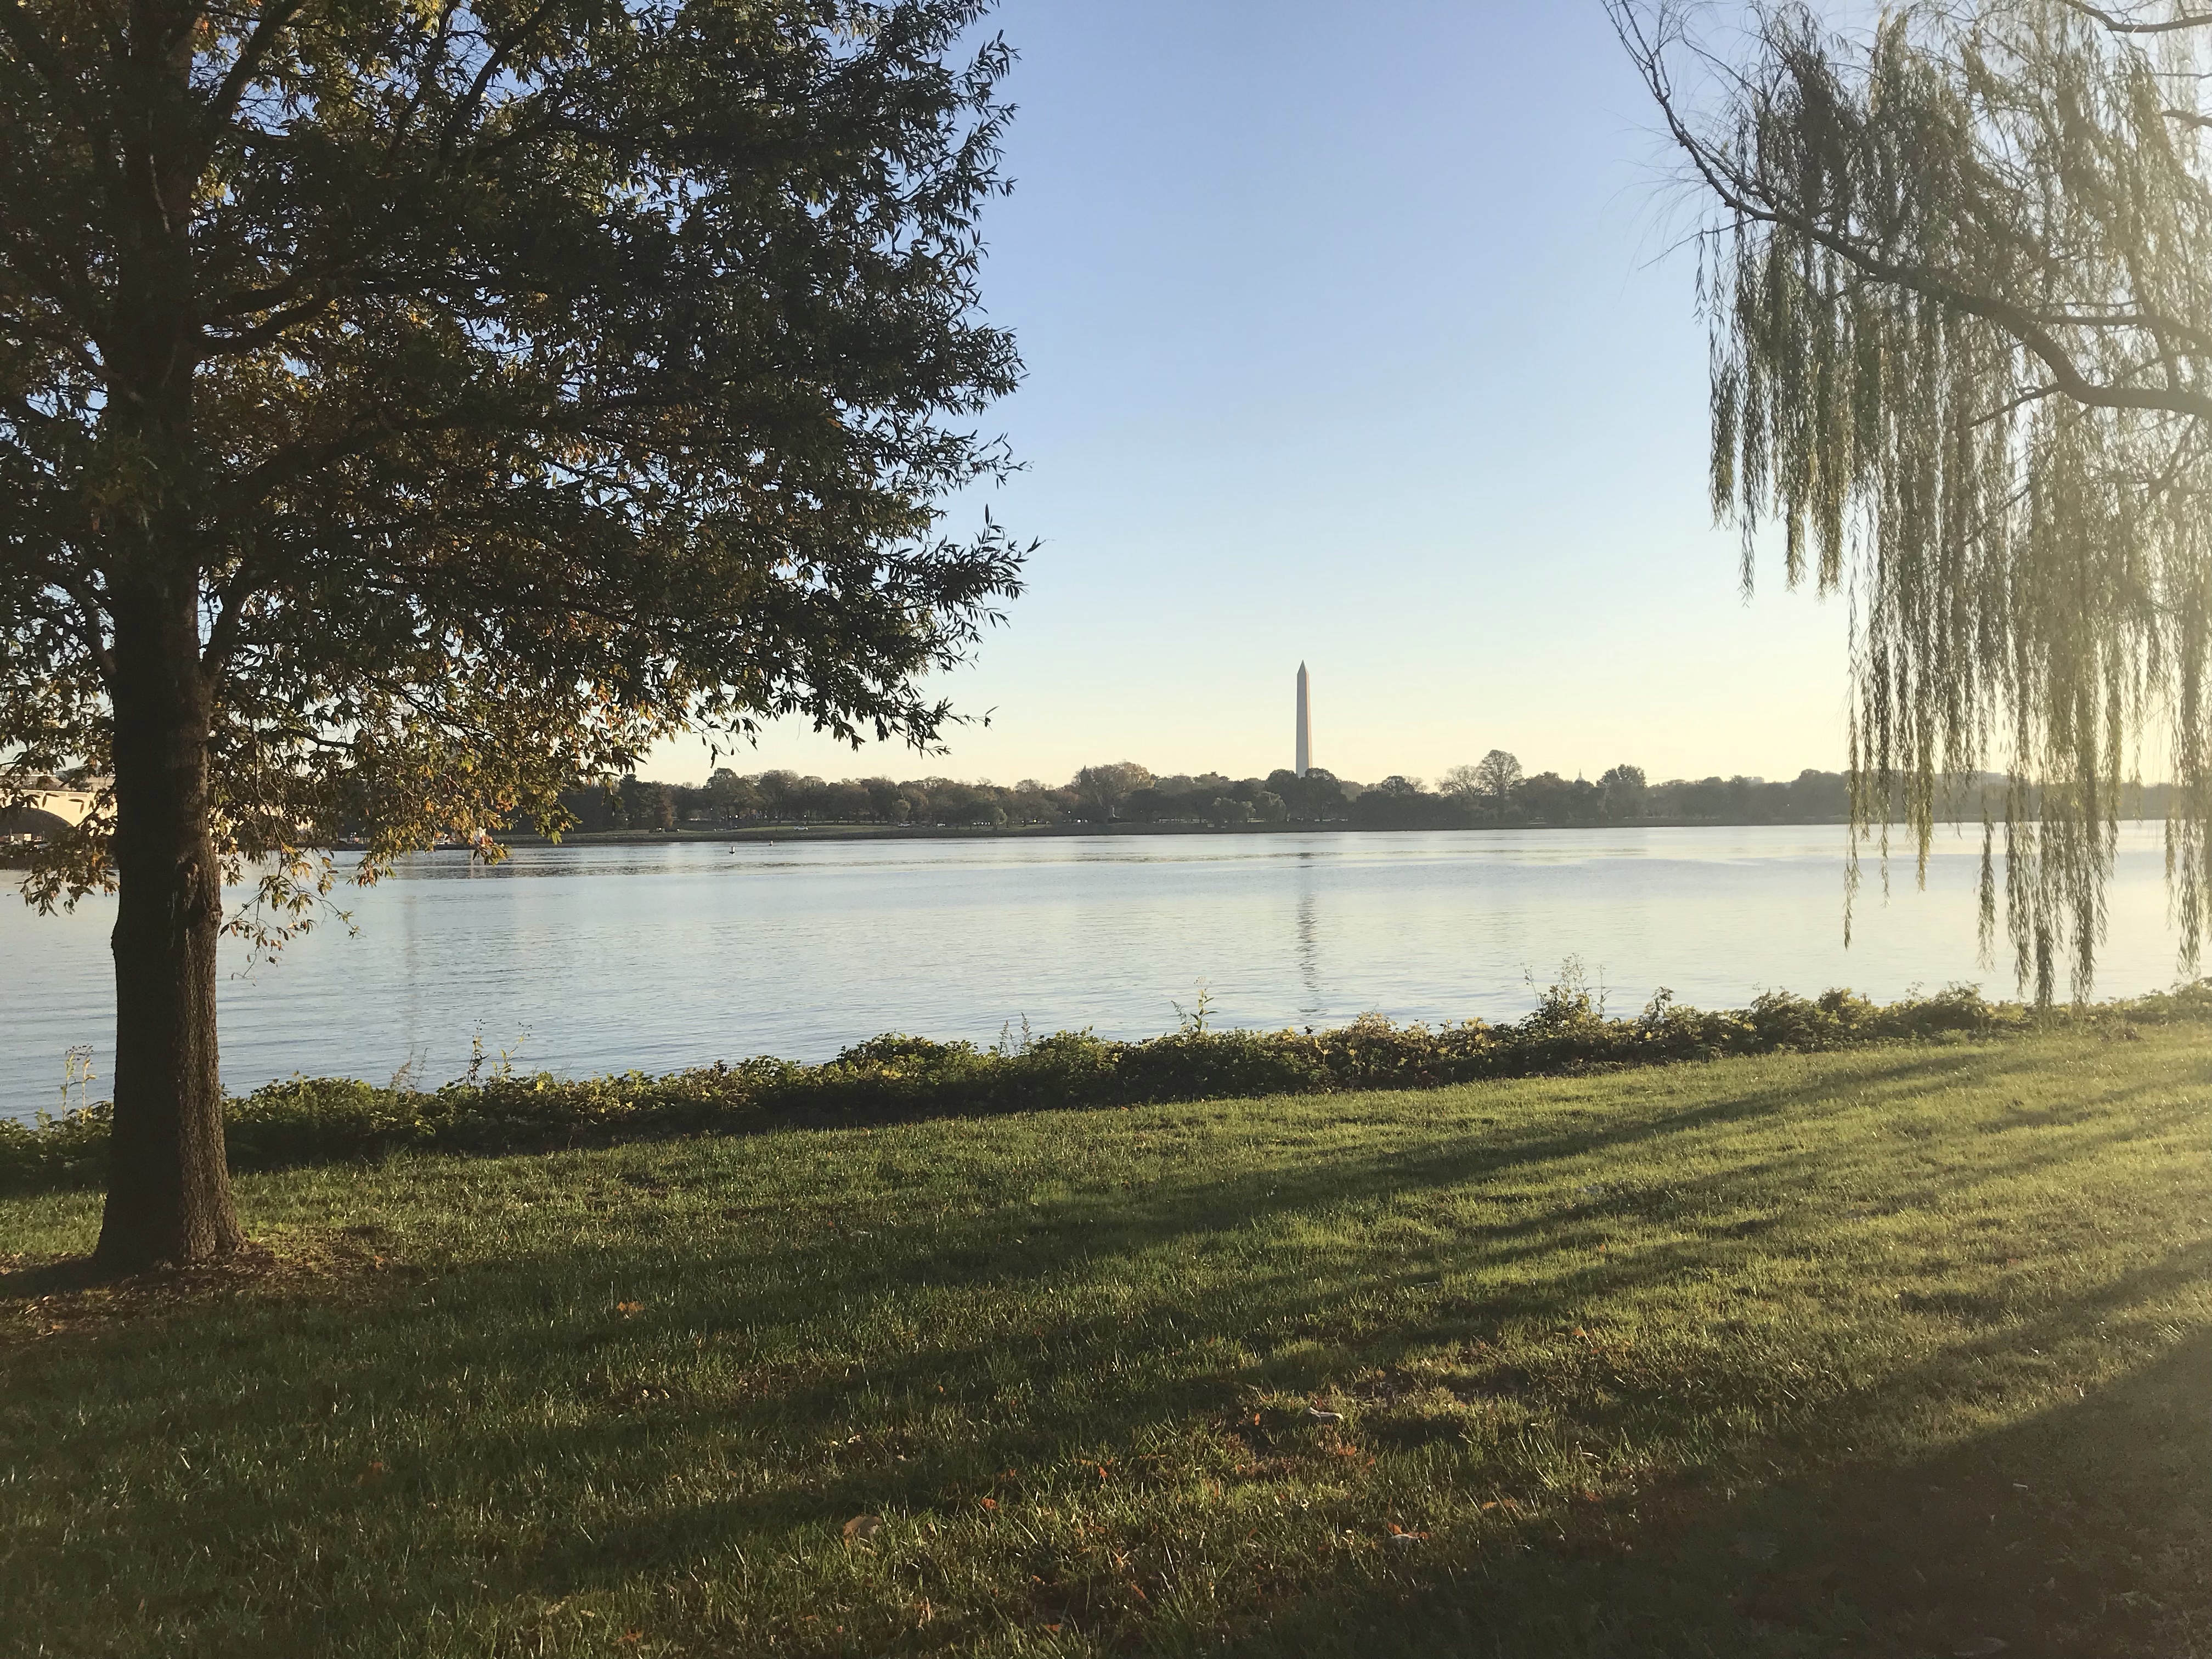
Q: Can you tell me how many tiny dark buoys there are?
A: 2